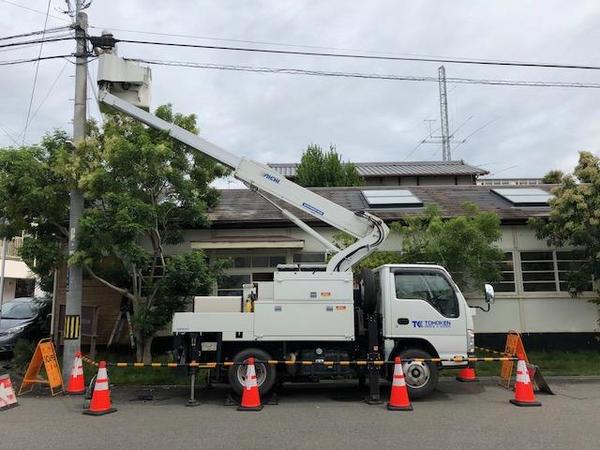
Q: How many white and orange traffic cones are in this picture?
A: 6